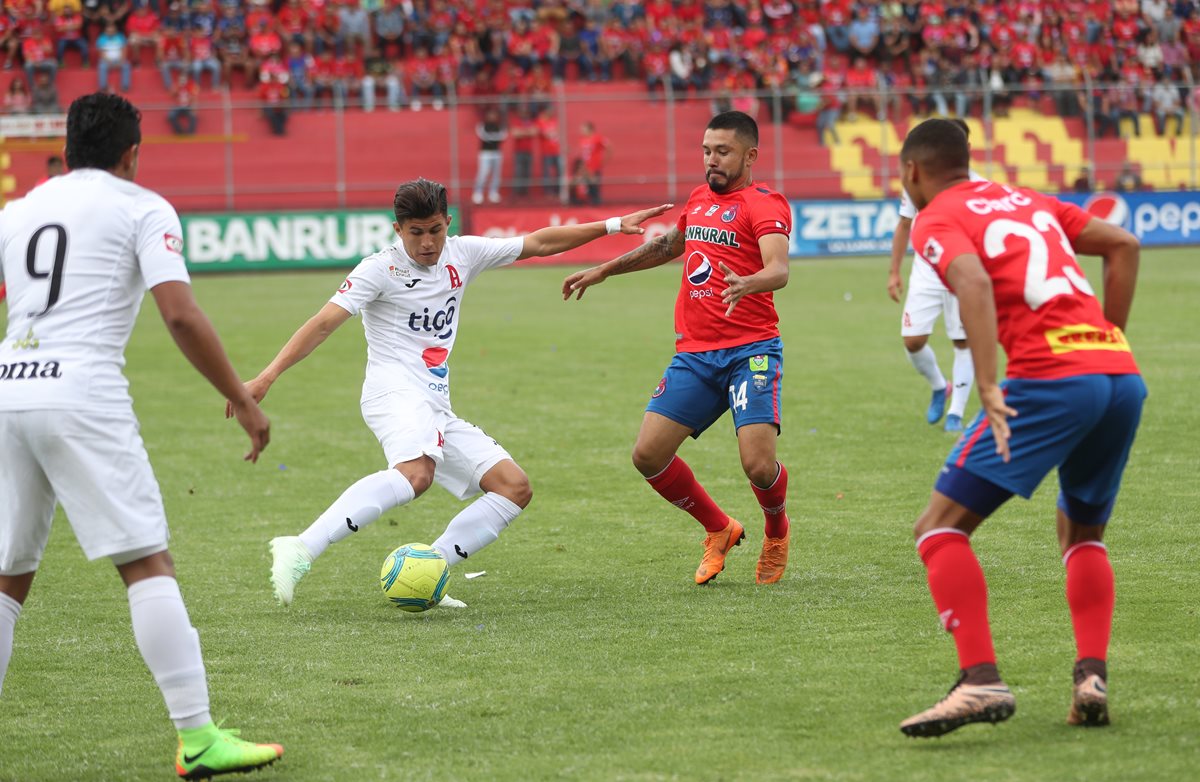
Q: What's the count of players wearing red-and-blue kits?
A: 2